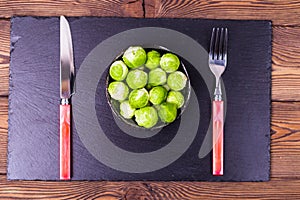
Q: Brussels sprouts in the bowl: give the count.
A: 14